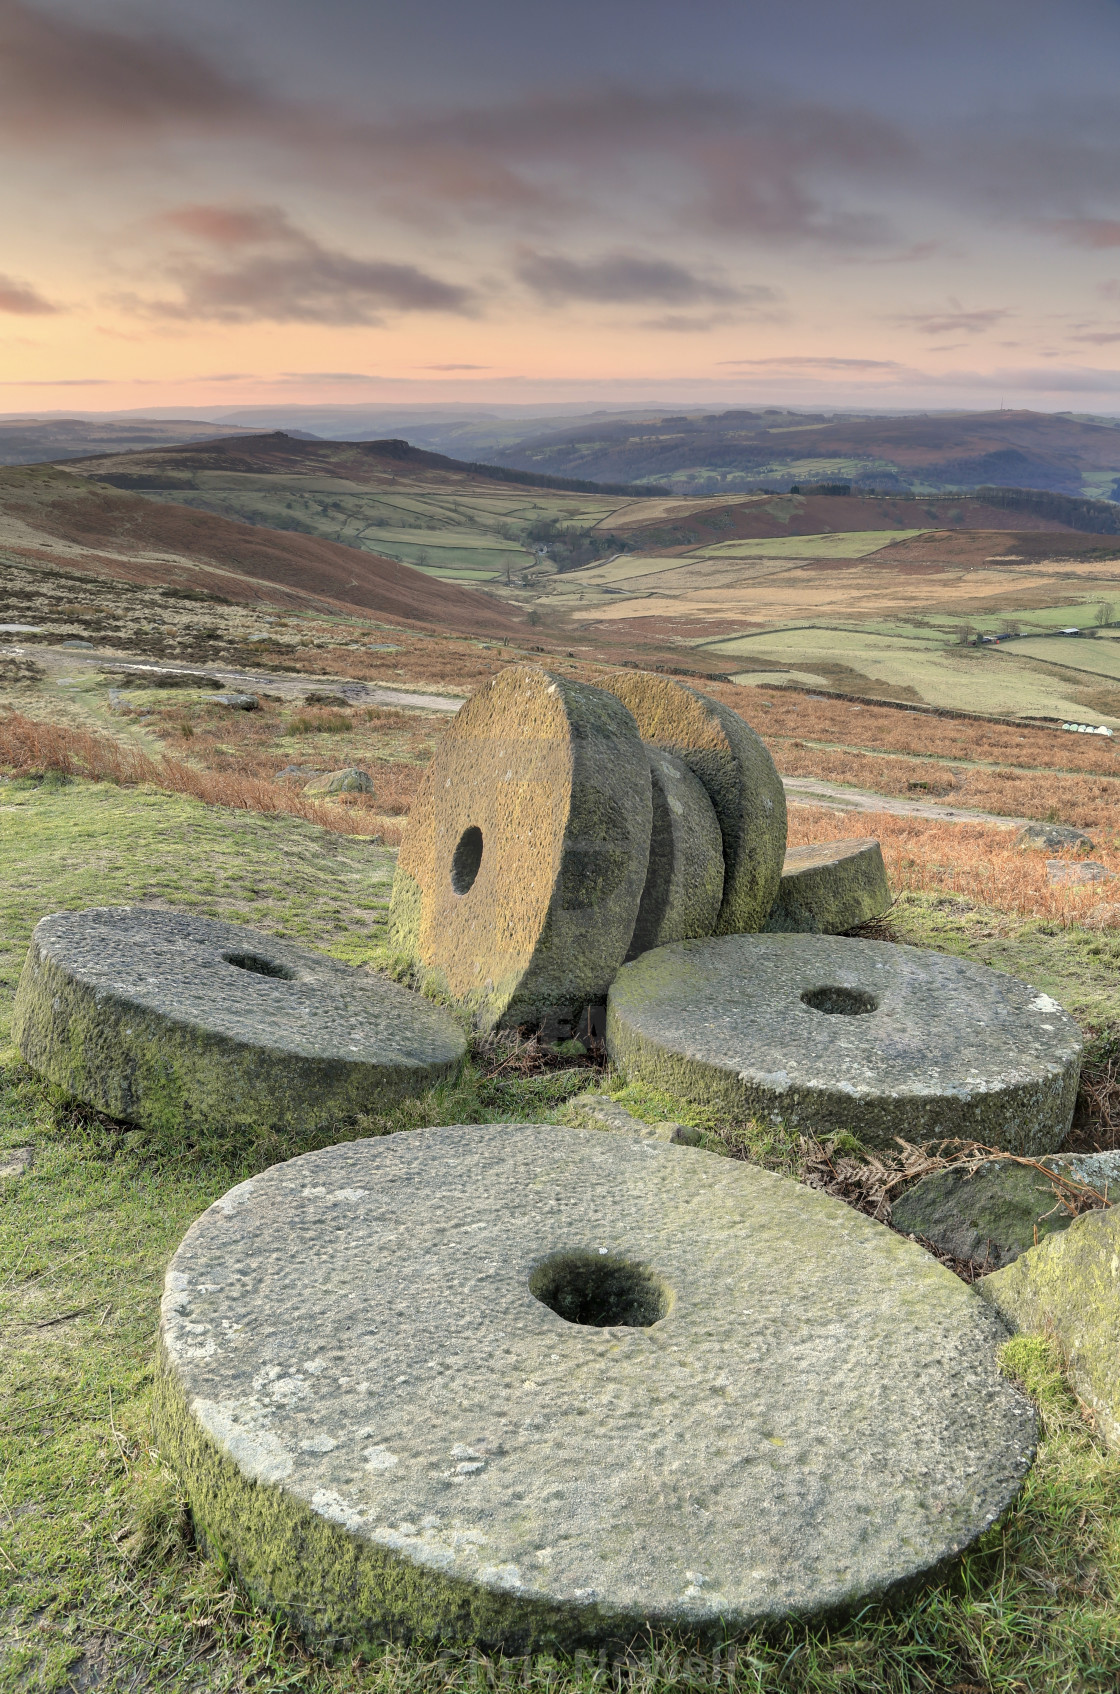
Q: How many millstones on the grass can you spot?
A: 7